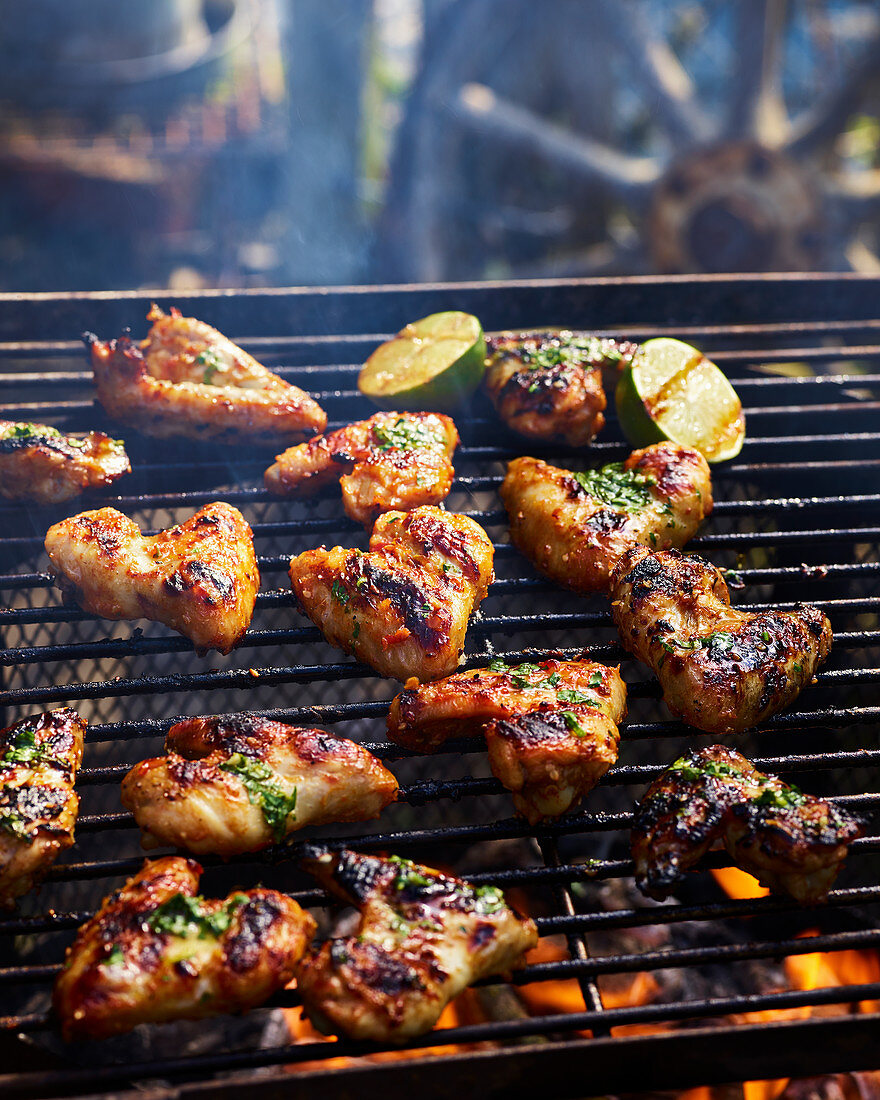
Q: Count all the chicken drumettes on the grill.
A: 14